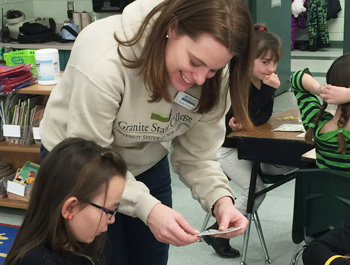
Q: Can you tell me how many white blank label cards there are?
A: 3